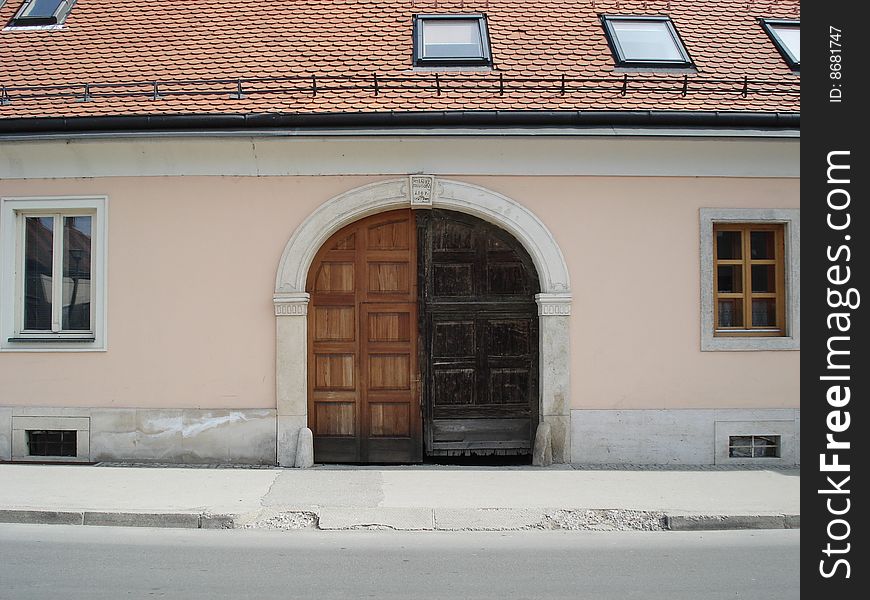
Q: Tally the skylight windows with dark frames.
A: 4